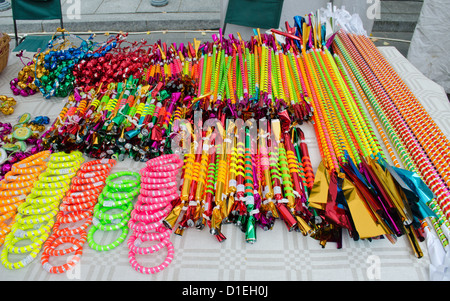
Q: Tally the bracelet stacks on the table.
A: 5